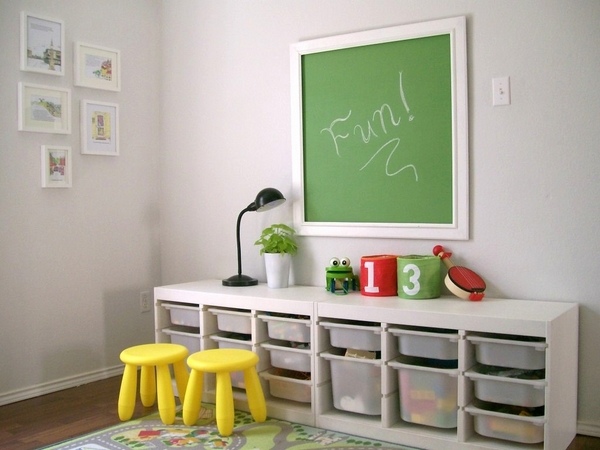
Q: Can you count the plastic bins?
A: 14